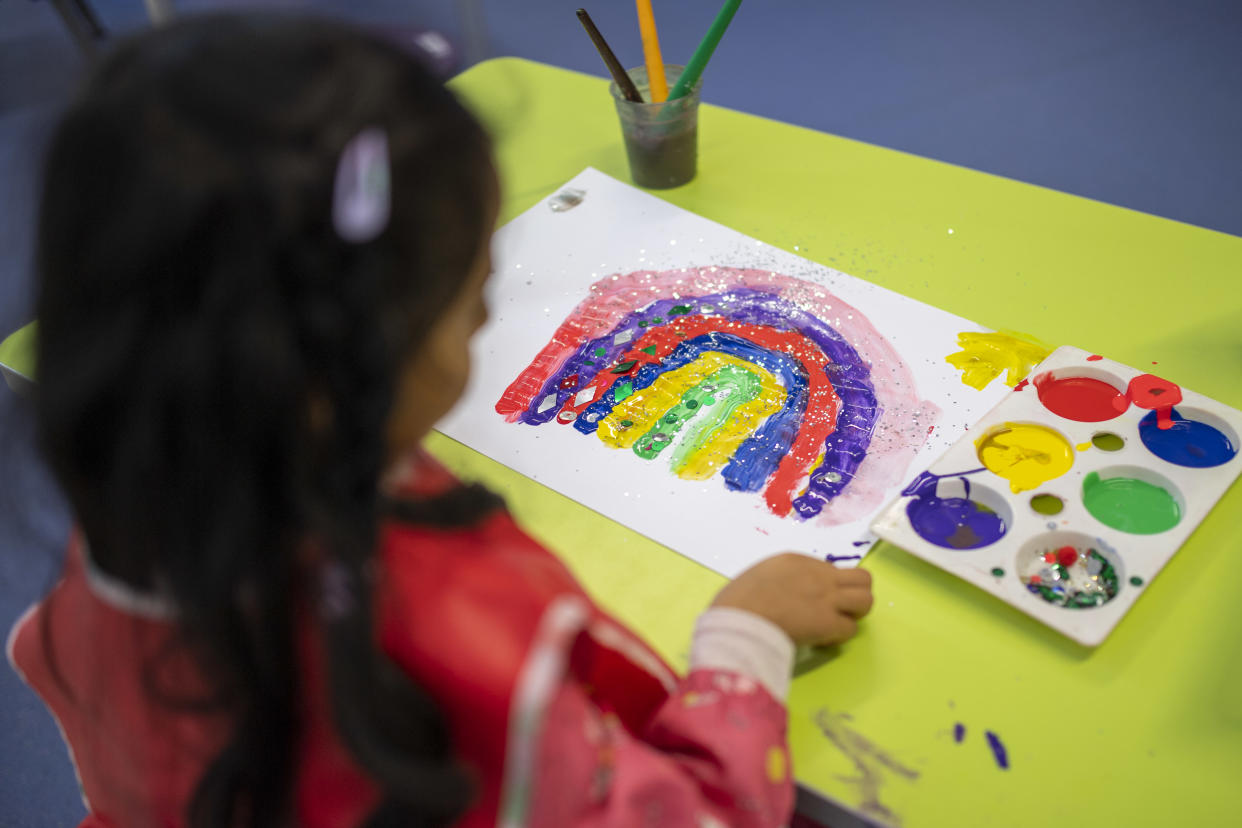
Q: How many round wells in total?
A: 6